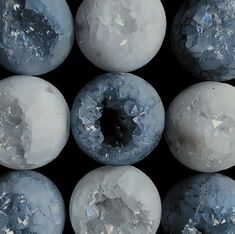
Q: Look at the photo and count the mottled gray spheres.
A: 4